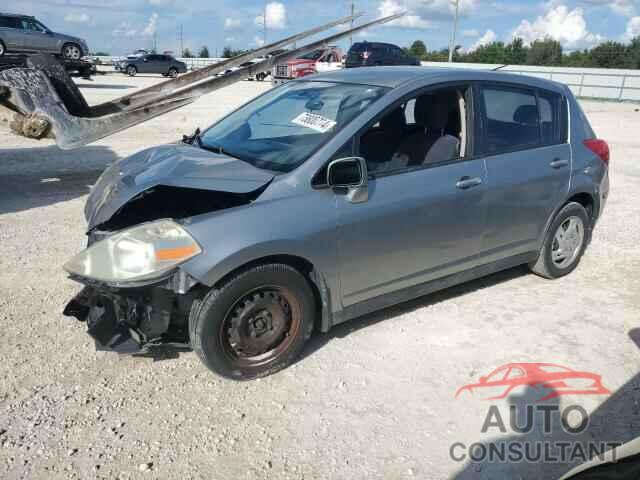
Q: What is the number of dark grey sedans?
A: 1